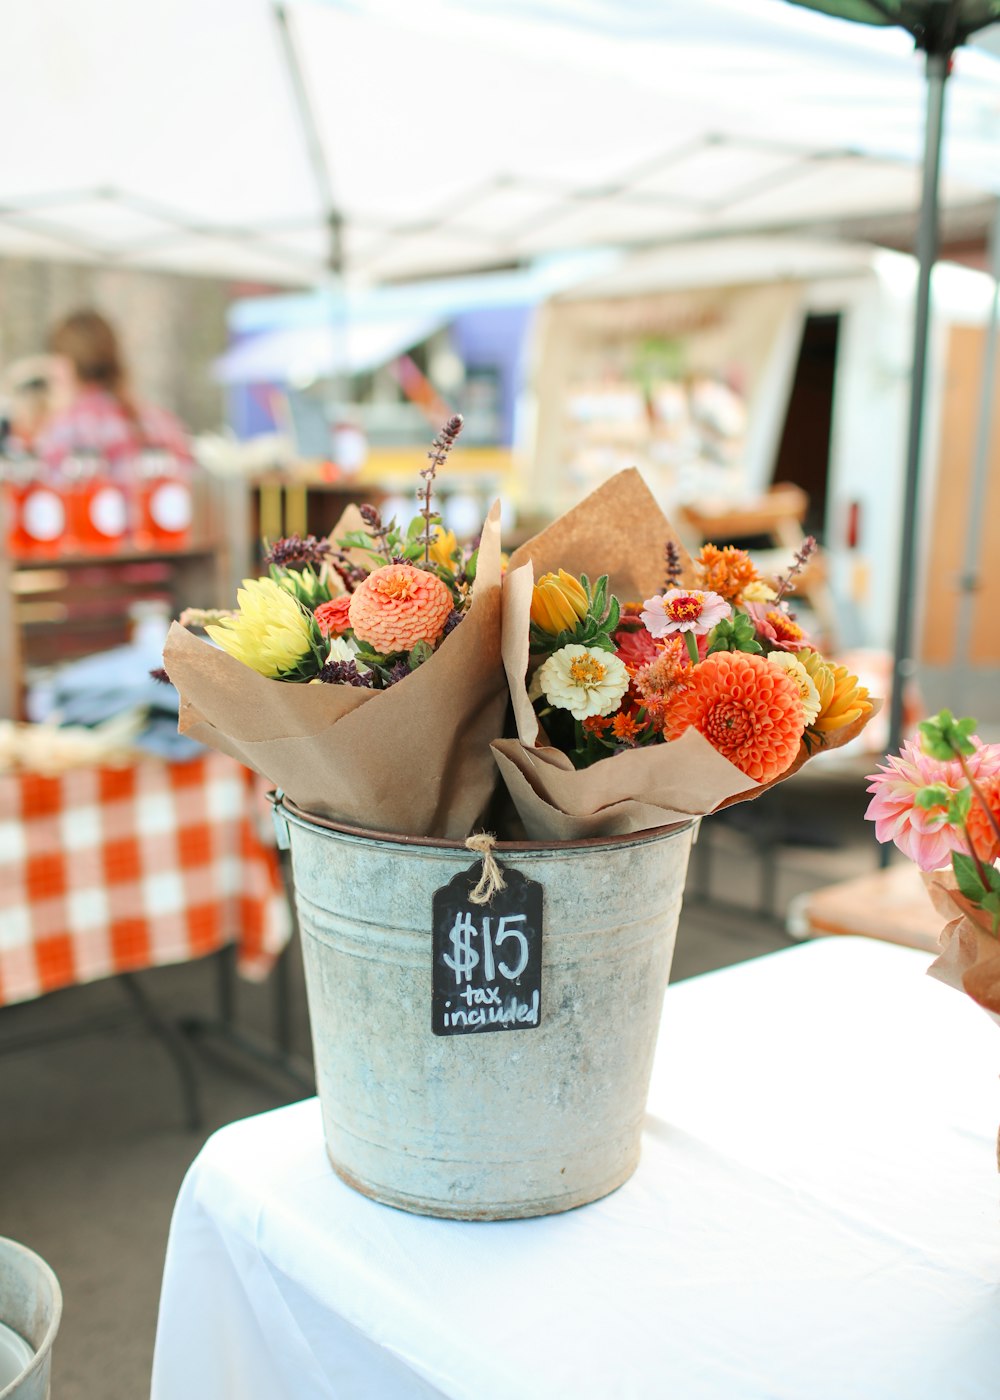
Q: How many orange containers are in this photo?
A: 3